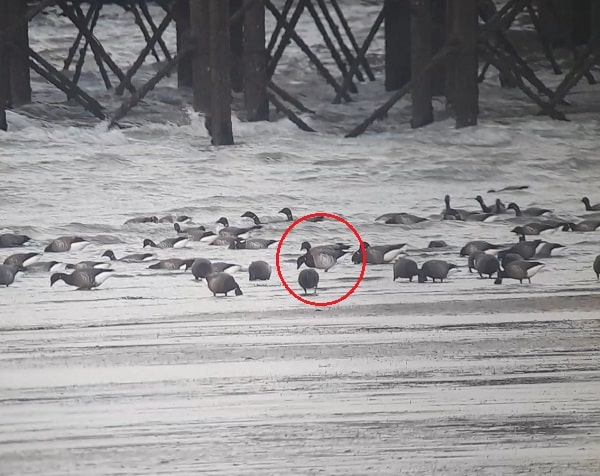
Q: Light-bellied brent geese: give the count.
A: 1